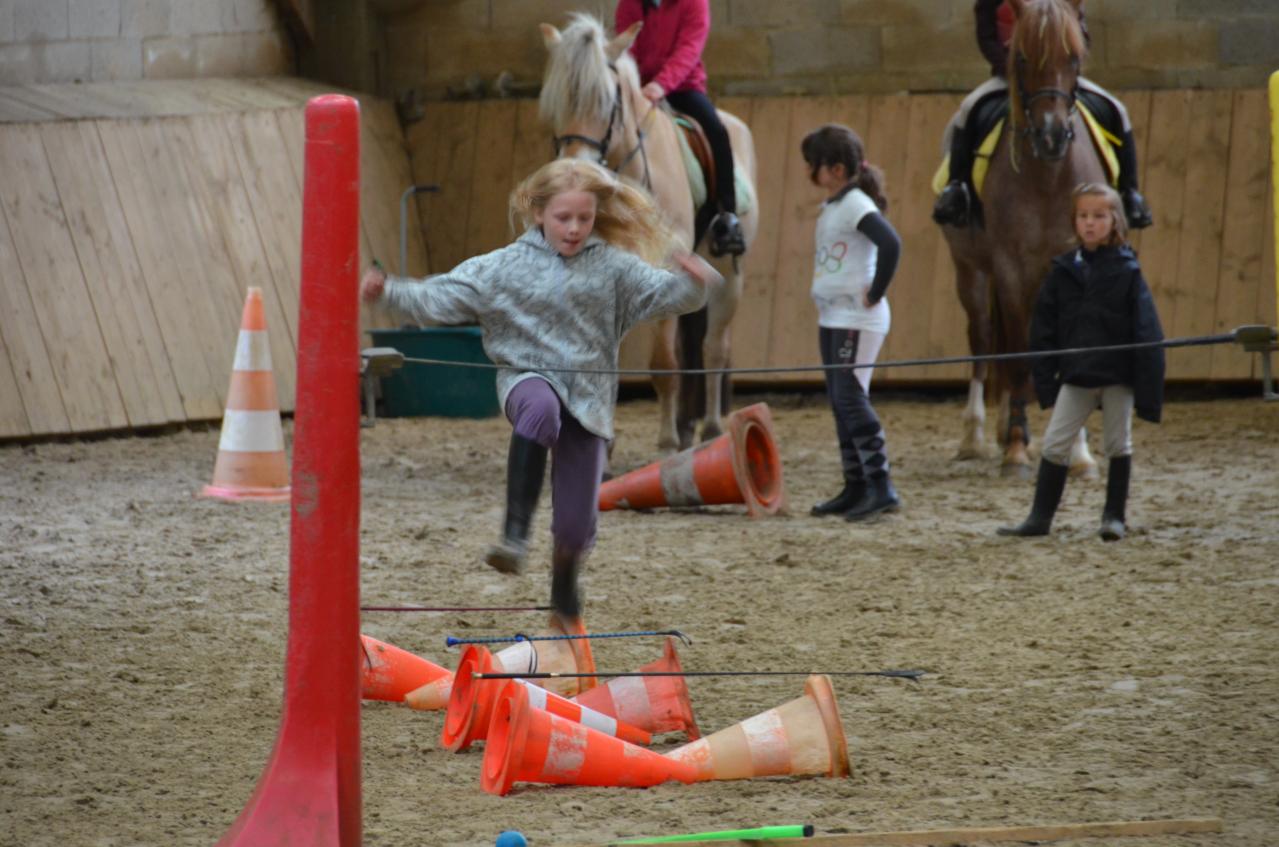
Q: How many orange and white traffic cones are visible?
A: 8